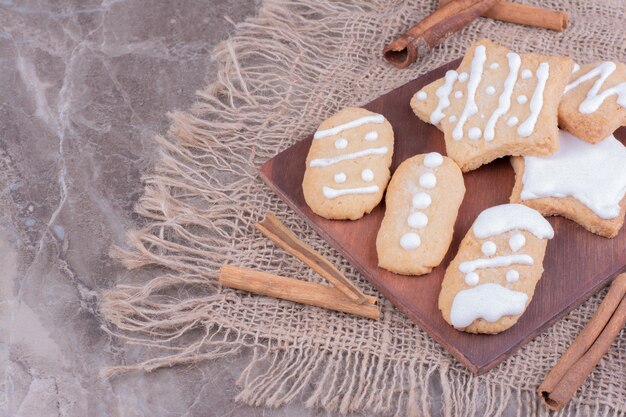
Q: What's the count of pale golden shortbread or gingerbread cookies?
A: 6